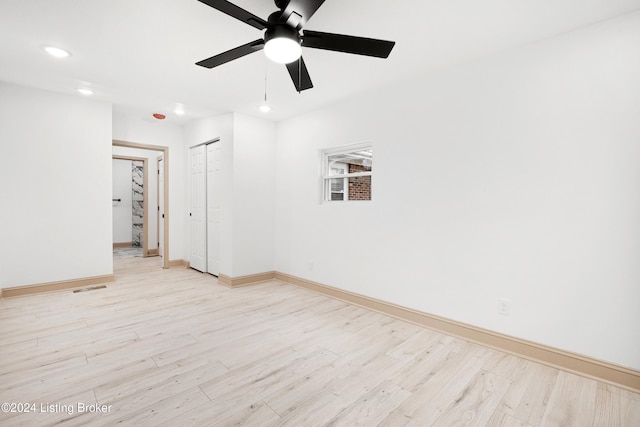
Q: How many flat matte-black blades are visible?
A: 5